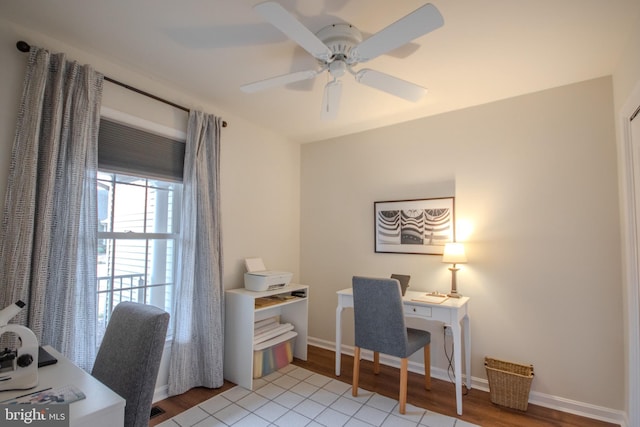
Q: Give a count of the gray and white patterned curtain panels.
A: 2